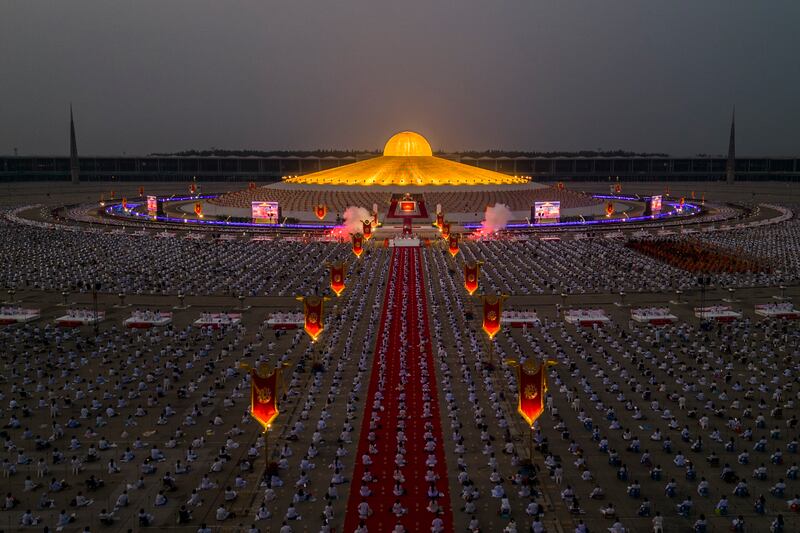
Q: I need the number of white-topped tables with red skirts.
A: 10